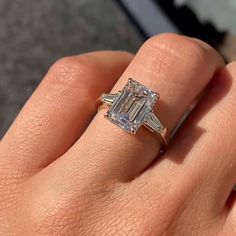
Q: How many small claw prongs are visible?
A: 4